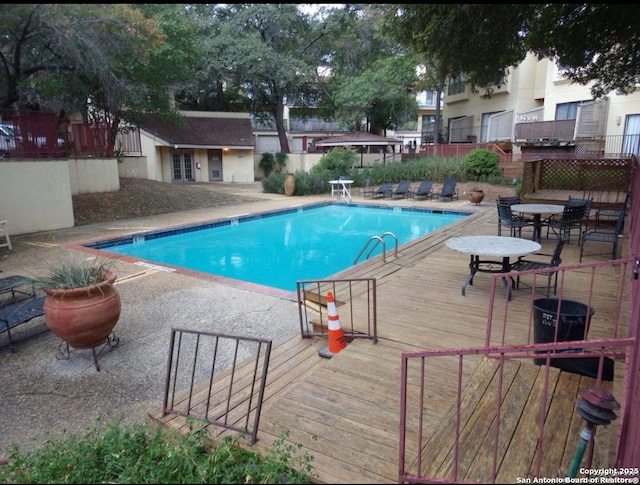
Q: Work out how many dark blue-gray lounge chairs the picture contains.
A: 6